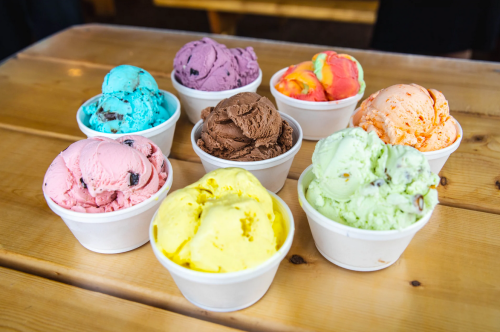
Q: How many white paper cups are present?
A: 8